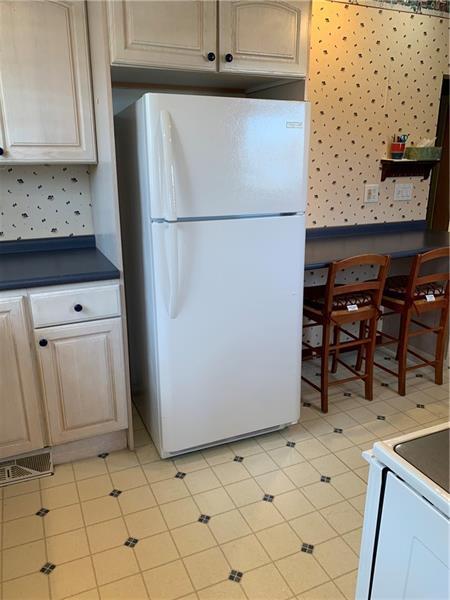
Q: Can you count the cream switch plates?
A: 2